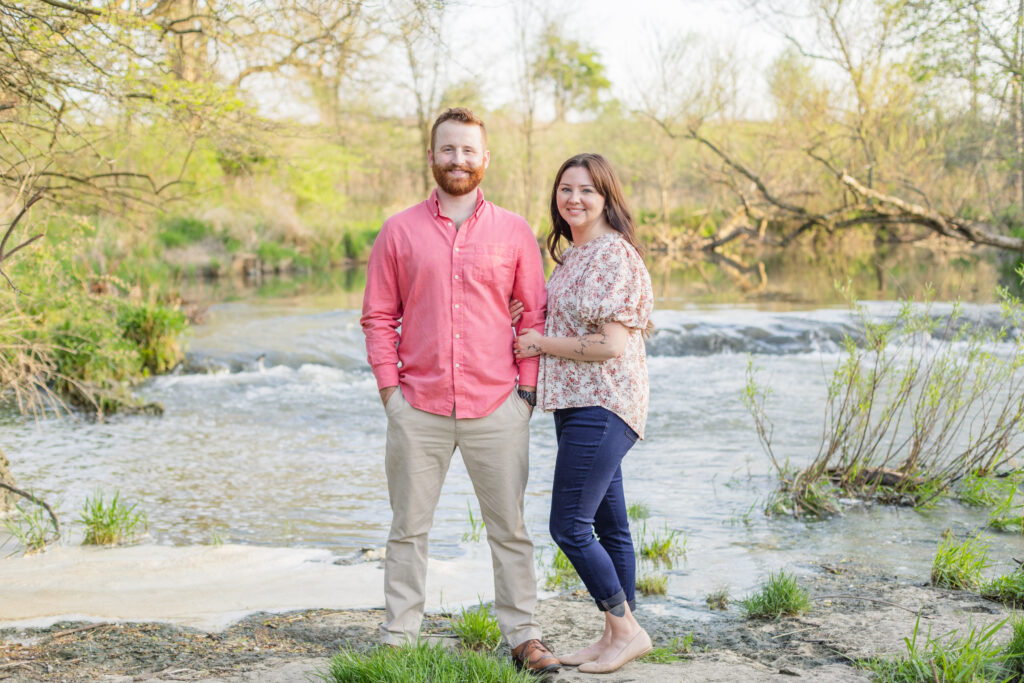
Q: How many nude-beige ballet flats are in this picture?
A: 2